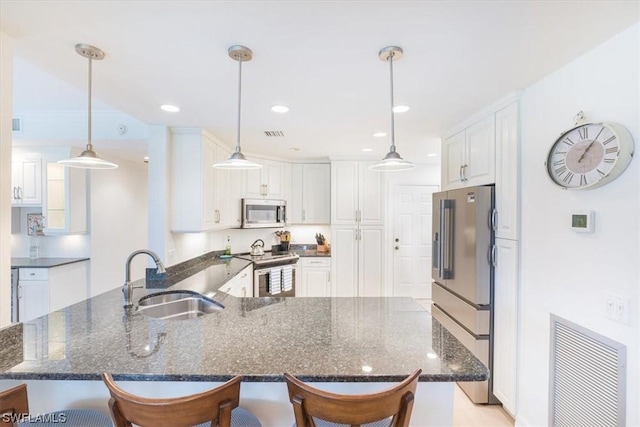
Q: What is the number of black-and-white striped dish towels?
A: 2